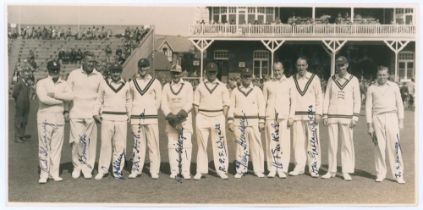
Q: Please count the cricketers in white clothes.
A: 11